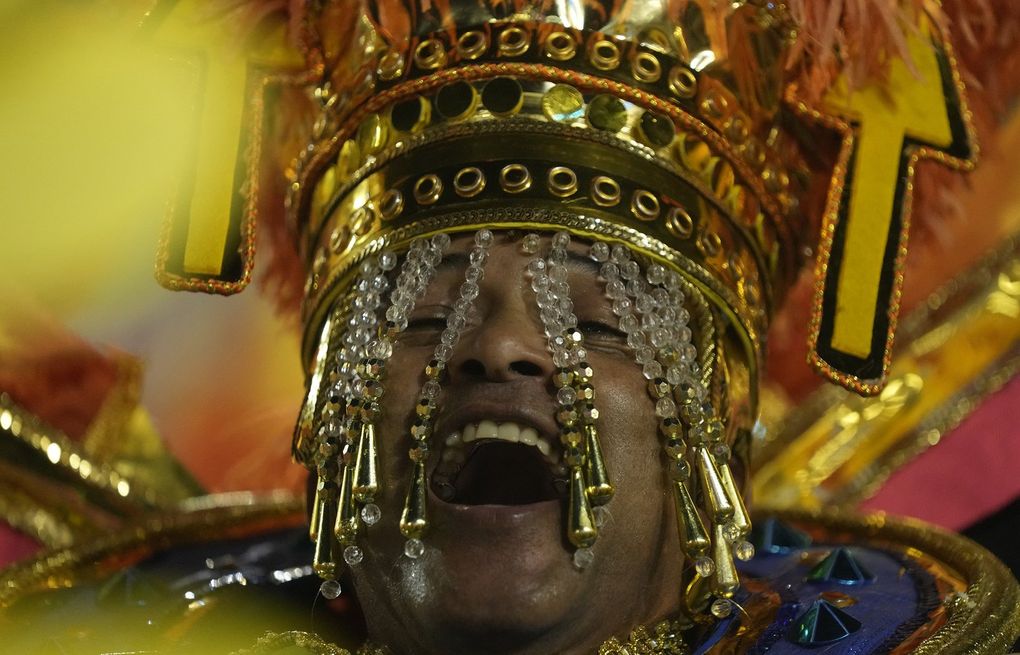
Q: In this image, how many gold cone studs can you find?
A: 11